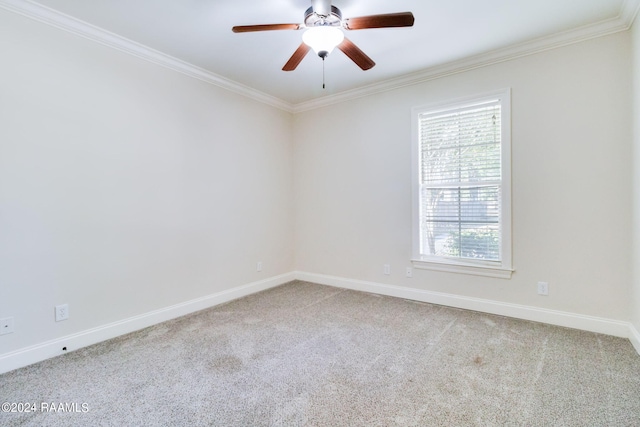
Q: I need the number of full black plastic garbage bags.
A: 0